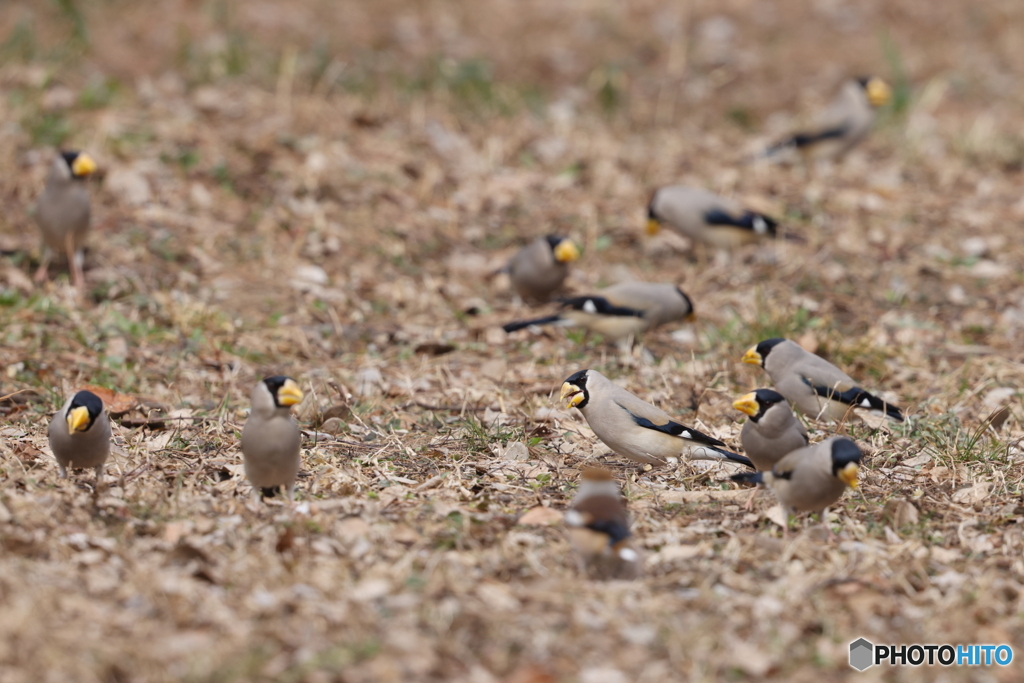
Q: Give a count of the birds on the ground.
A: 12